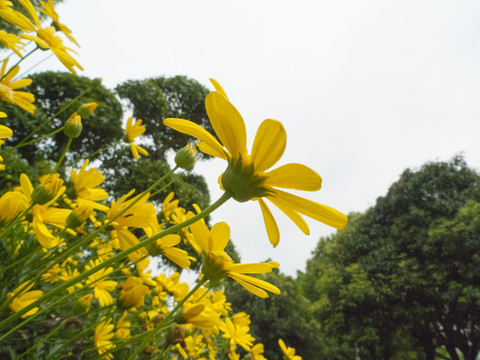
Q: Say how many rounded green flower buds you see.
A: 3